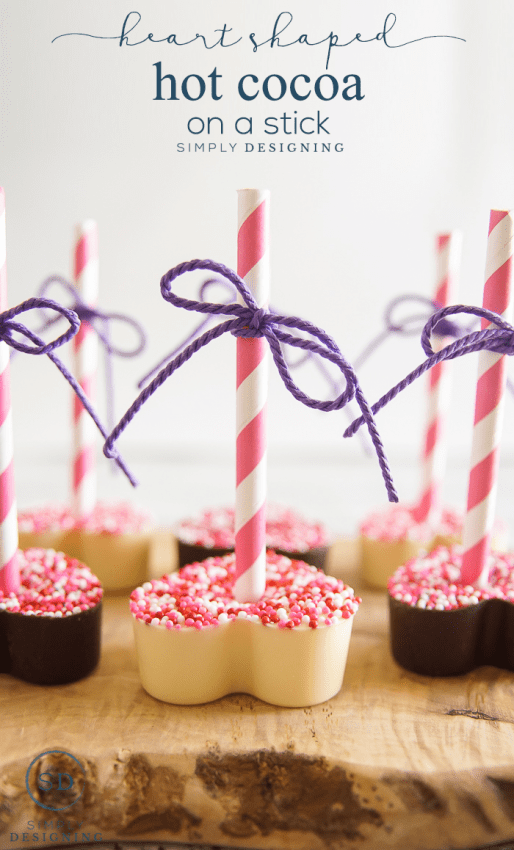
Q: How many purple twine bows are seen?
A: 6